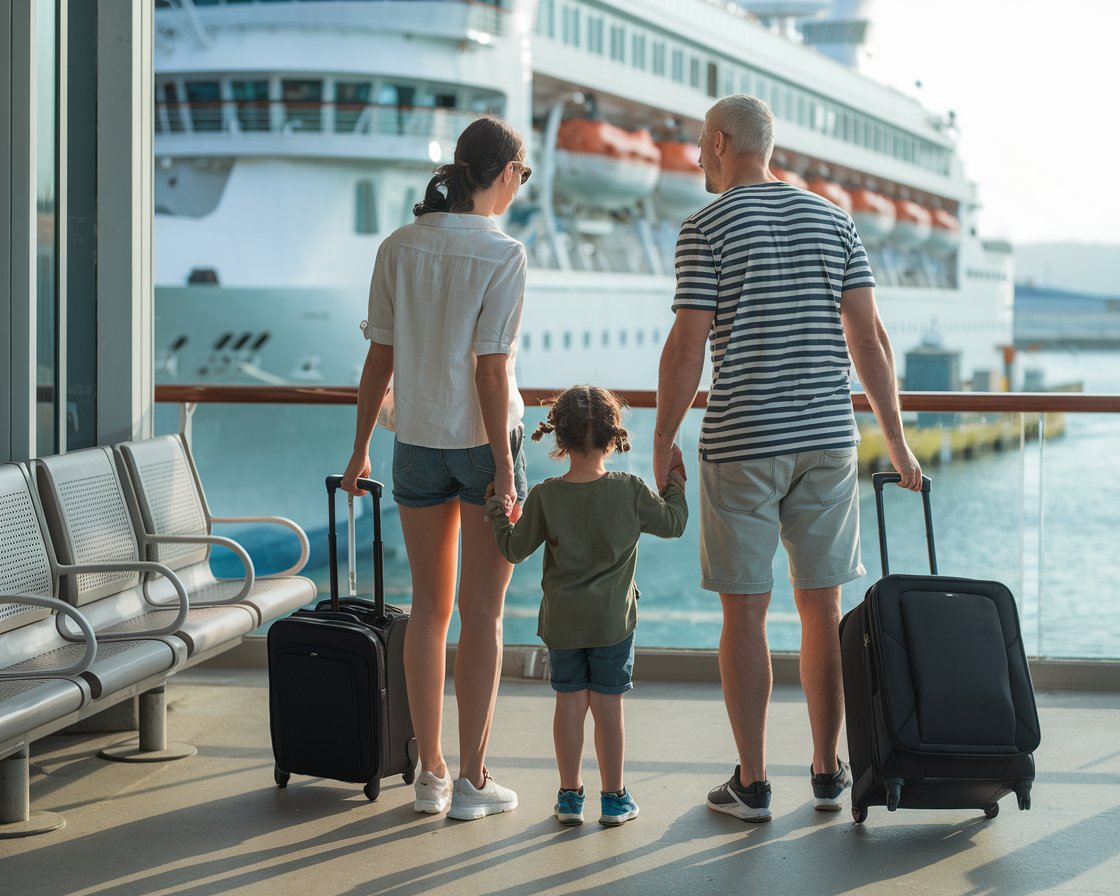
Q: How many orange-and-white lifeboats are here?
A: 7